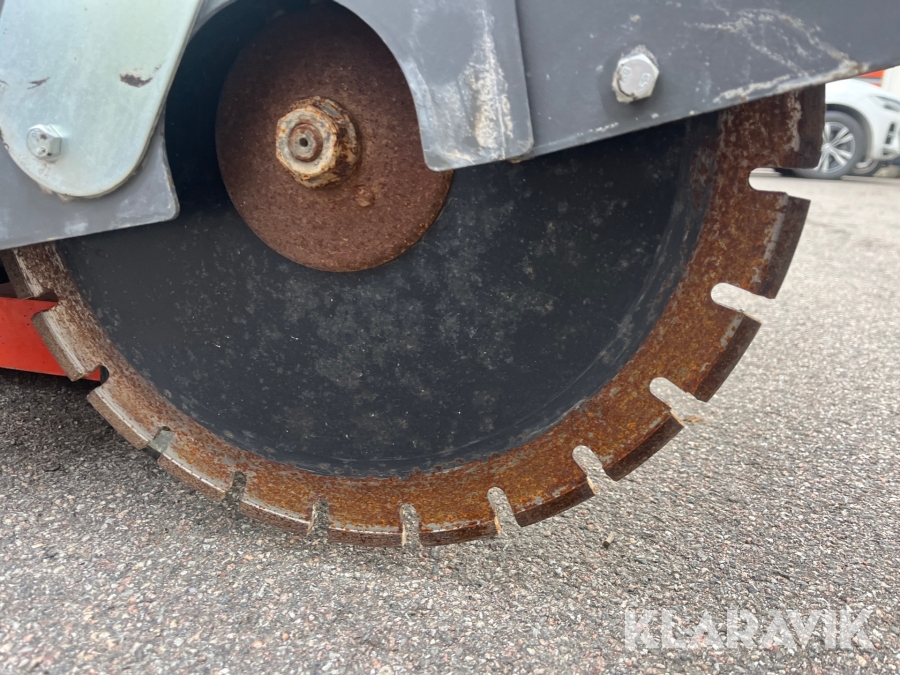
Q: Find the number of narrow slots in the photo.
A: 11